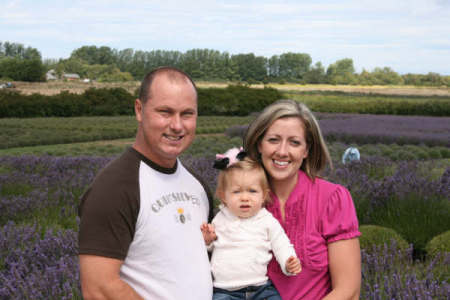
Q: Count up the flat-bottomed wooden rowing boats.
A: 0